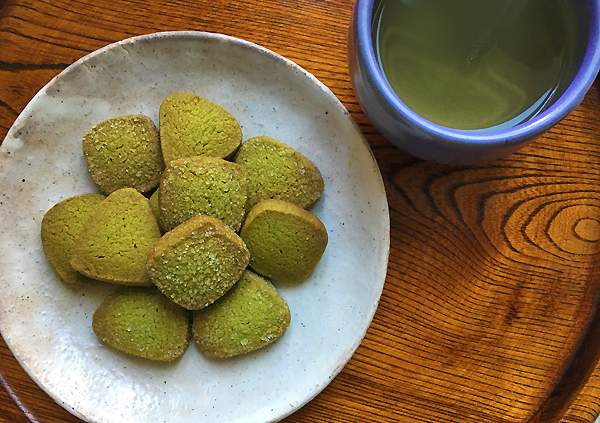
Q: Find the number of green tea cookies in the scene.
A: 11